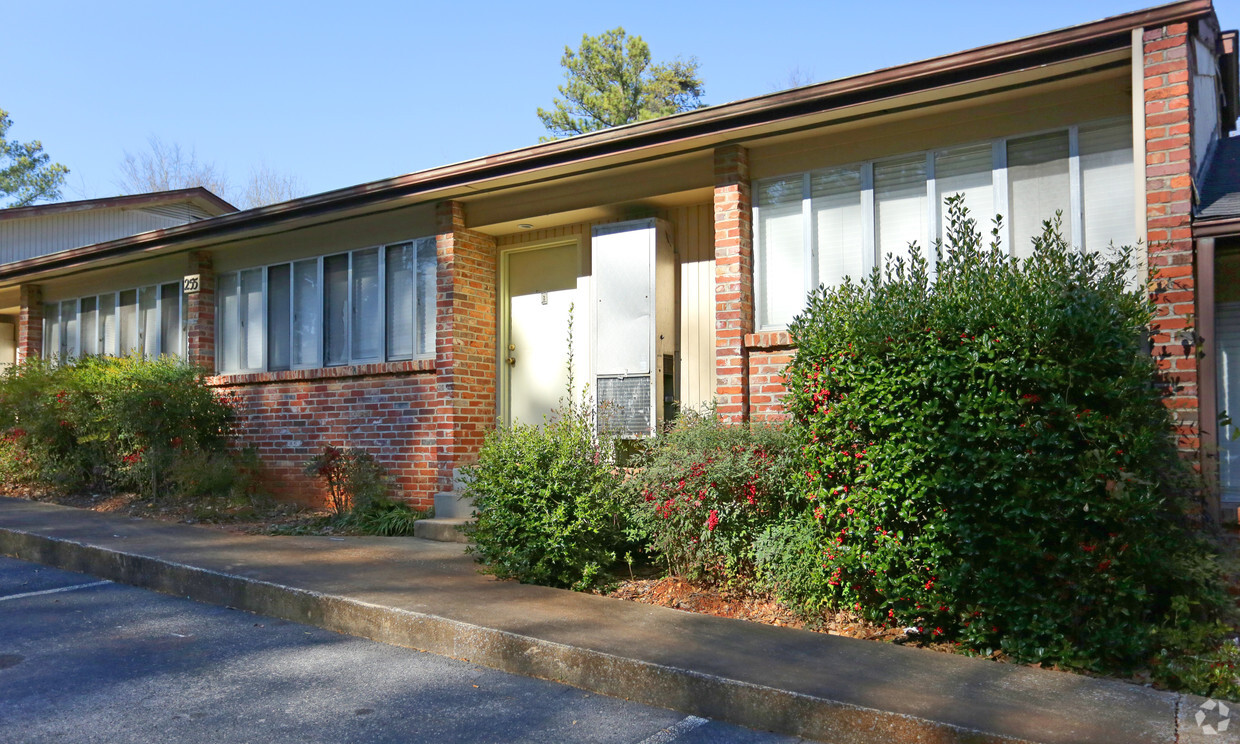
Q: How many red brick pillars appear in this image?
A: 5